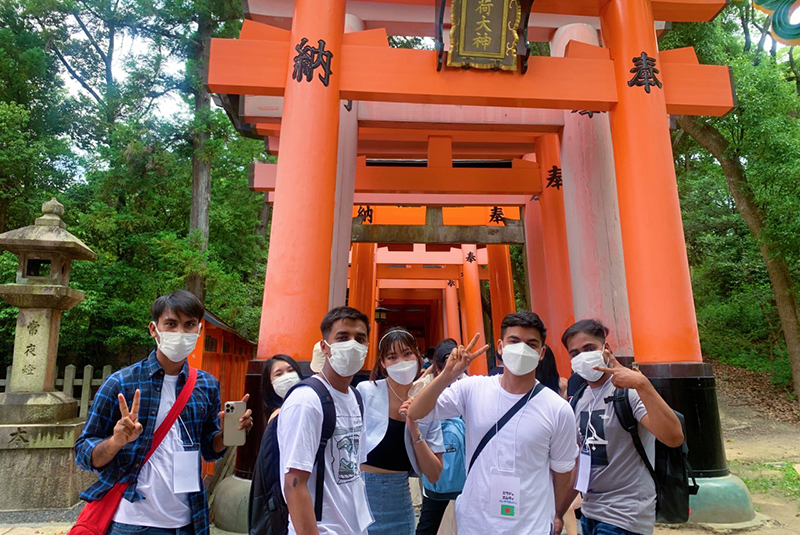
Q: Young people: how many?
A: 6